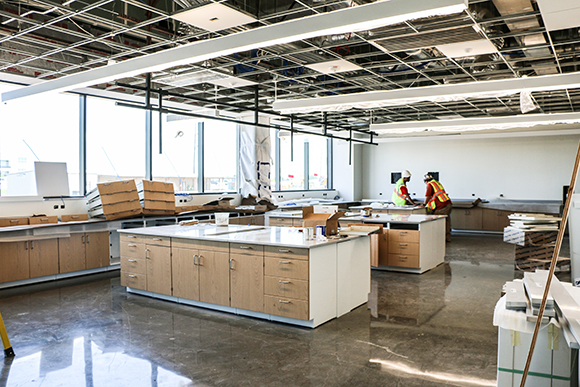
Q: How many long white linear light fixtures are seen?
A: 3